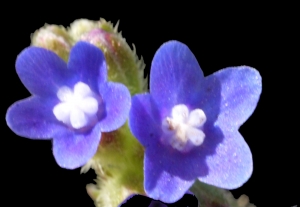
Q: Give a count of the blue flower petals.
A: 10